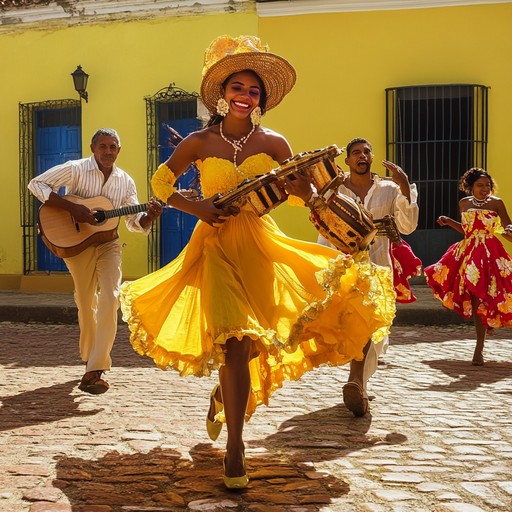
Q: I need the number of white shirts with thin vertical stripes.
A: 1